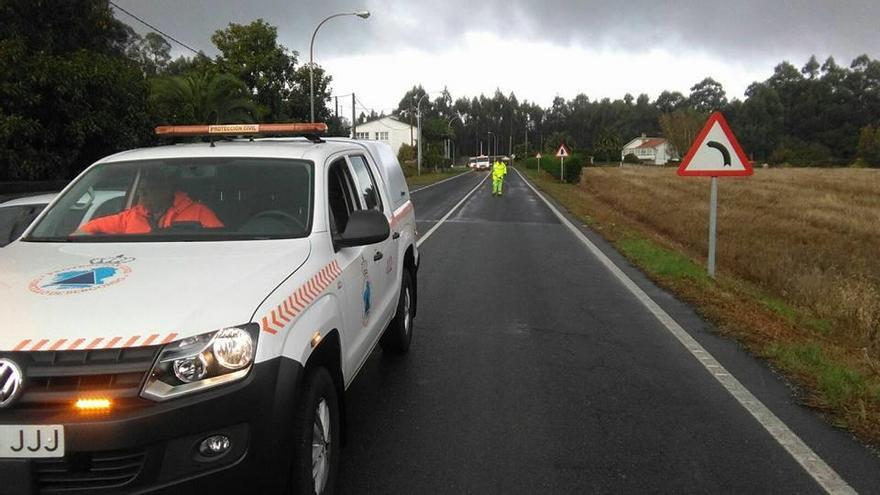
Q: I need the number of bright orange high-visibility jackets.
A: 1